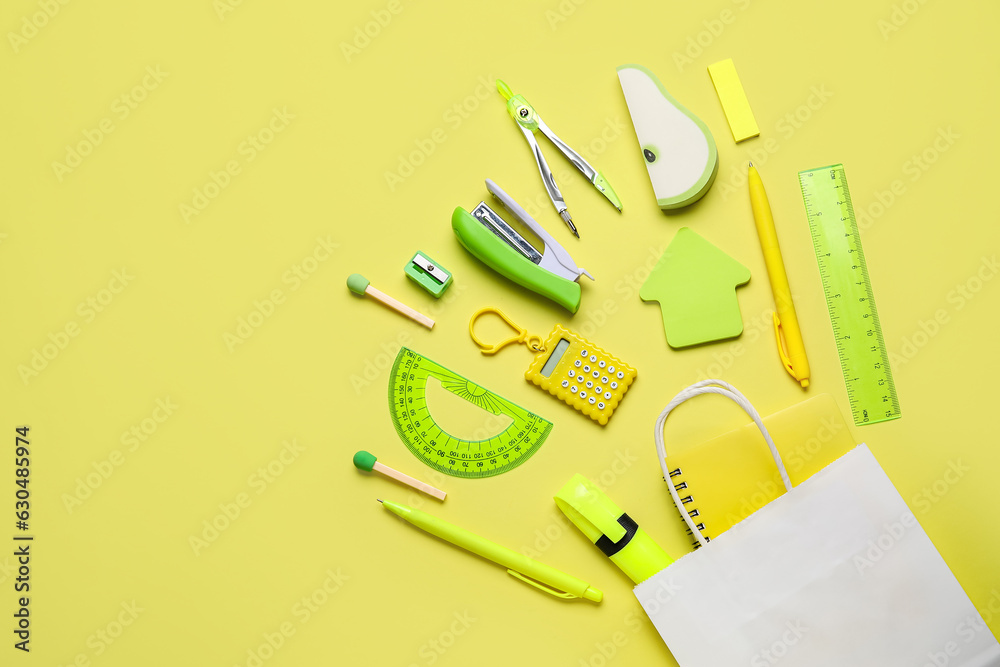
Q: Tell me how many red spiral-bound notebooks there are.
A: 0